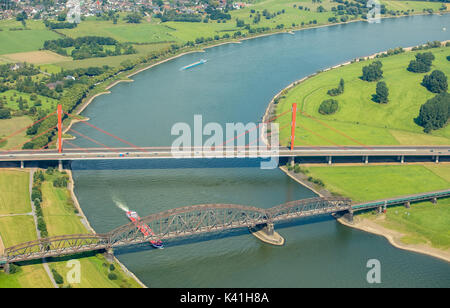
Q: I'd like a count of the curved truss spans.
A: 3